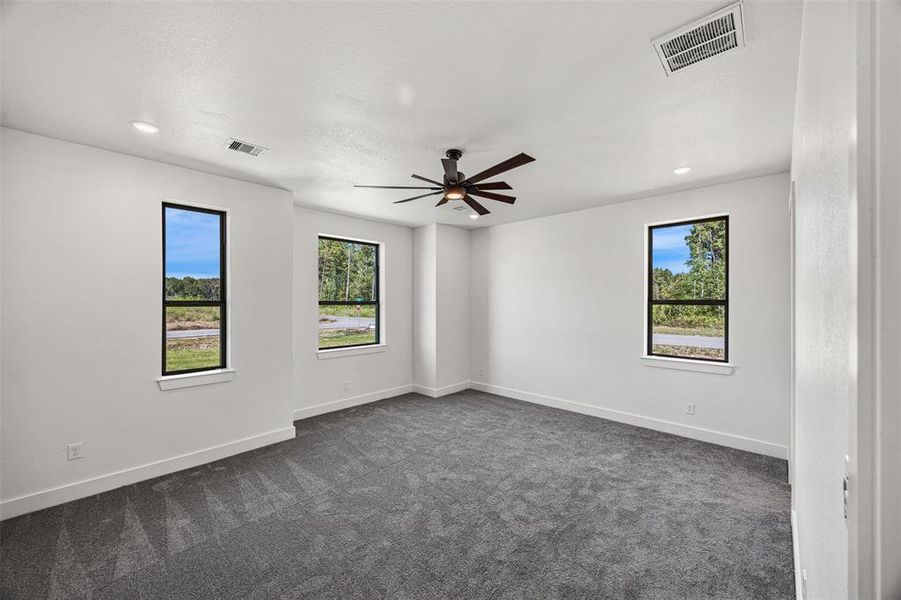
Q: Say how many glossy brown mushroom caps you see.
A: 0